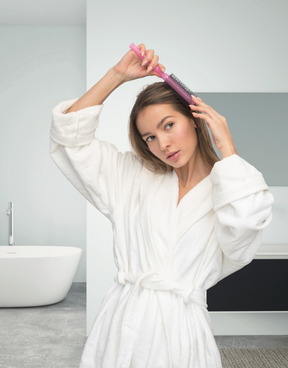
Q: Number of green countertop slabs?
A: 0